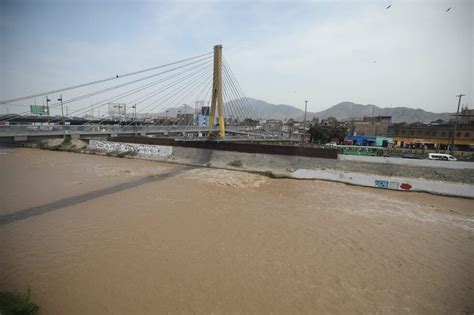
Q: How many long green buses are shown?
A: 1